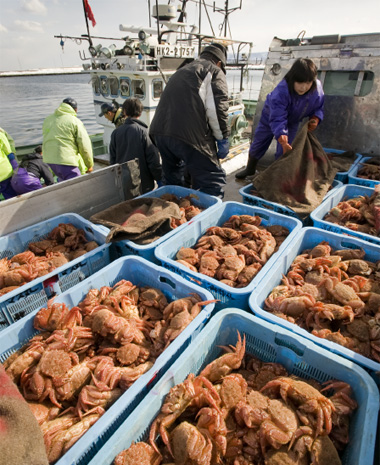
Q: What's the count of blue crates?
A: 10